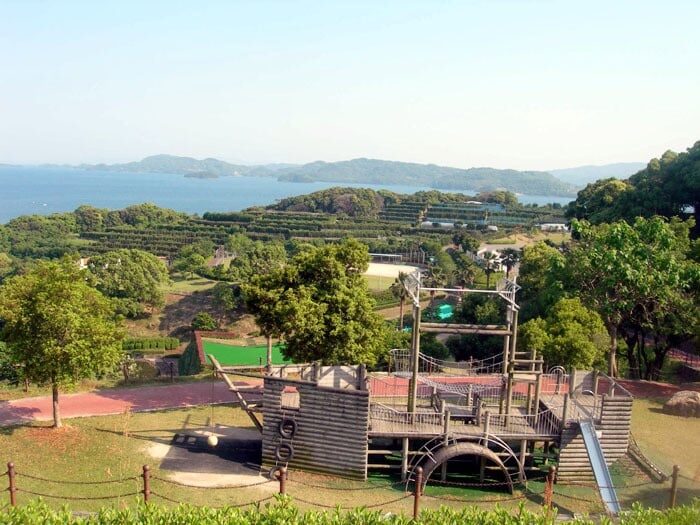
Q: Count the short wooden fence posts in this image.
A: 6